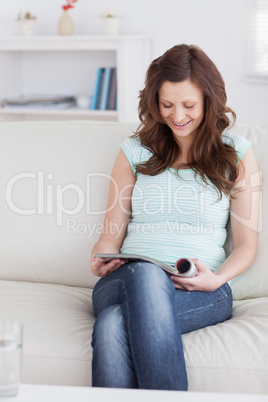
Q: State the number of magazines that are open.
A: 1